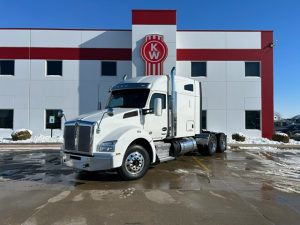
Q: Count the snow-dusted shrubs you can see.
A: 3